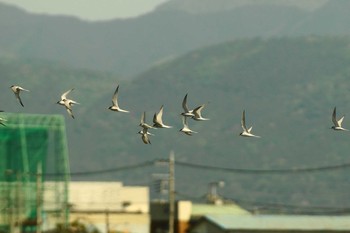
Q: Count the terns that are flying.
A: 12